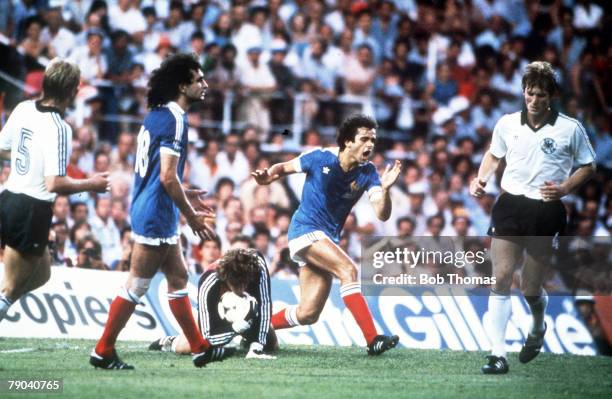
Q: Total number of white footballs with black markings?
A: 1